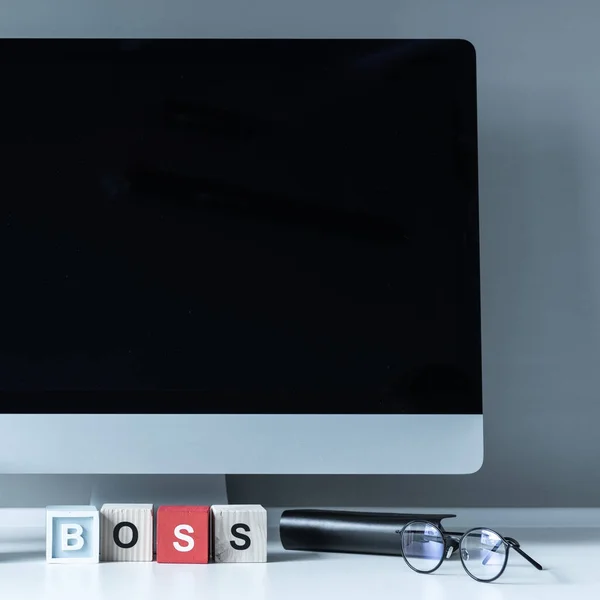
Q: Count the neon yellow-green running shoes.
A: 0